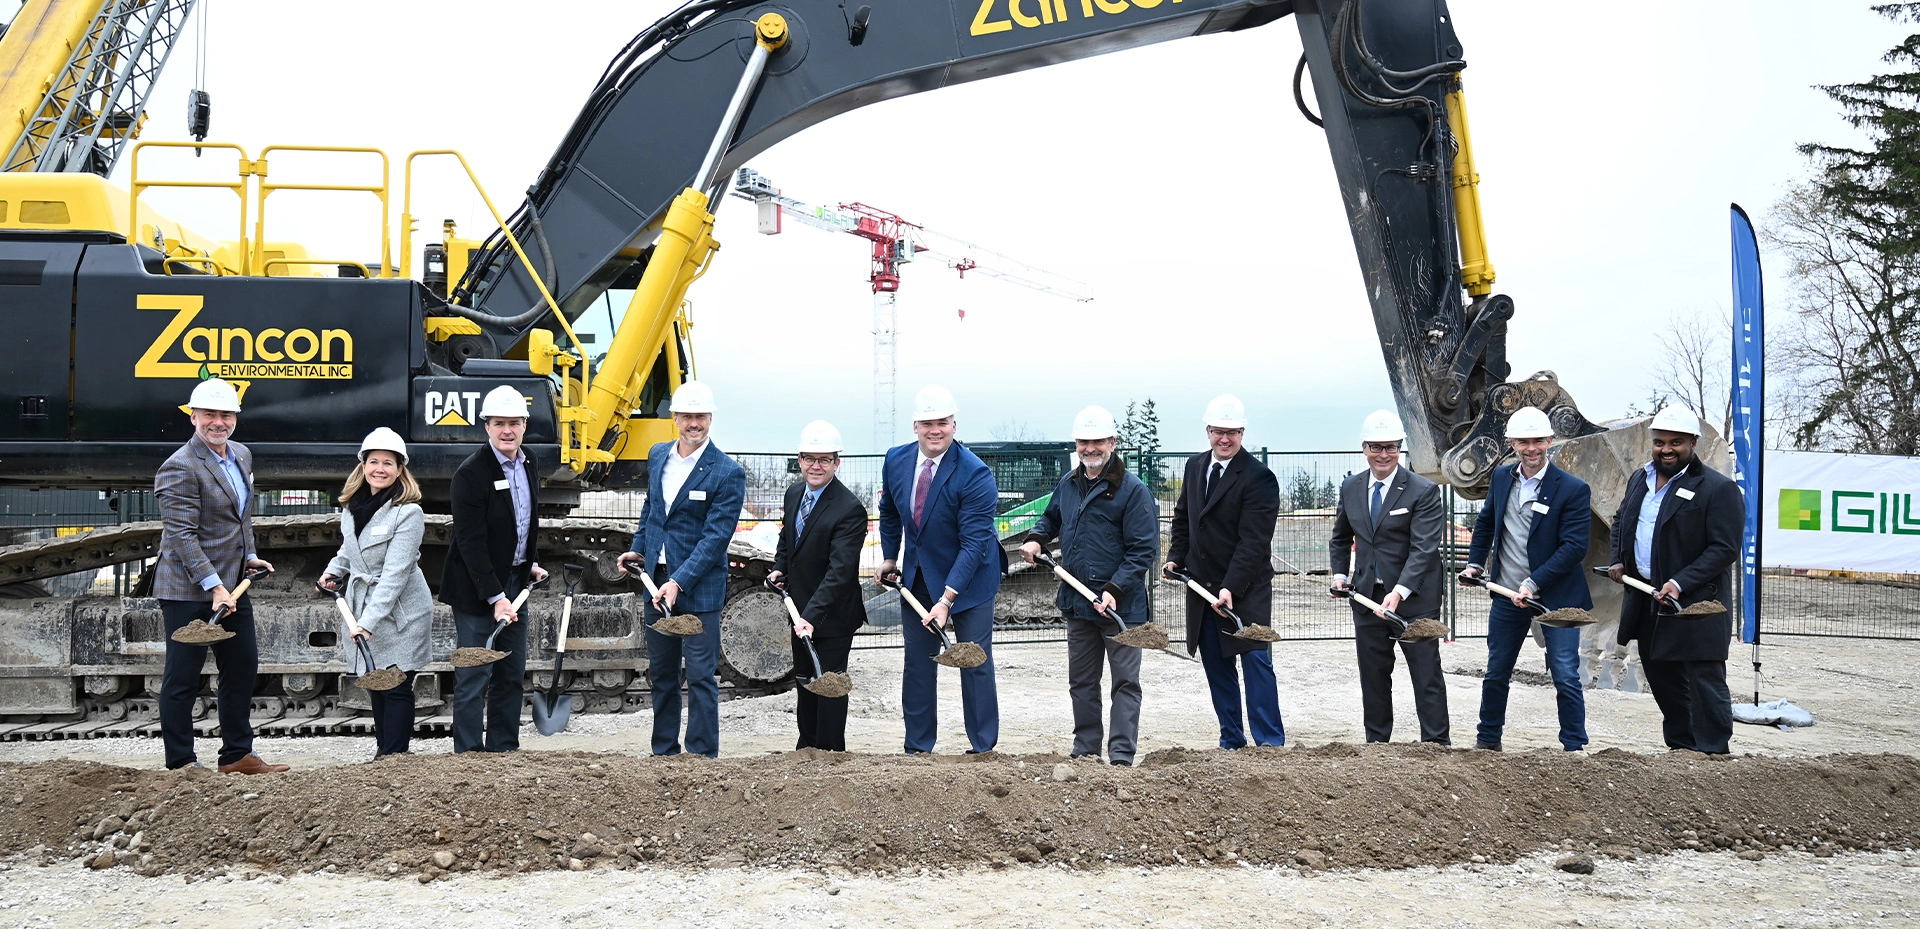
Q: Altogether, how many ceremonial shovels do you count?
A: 12